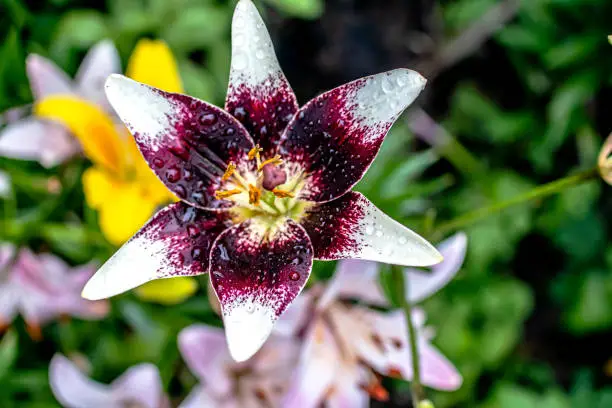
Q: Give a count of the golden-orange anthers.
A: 6